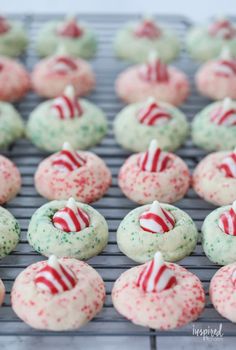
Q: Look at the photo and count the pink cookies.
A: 12